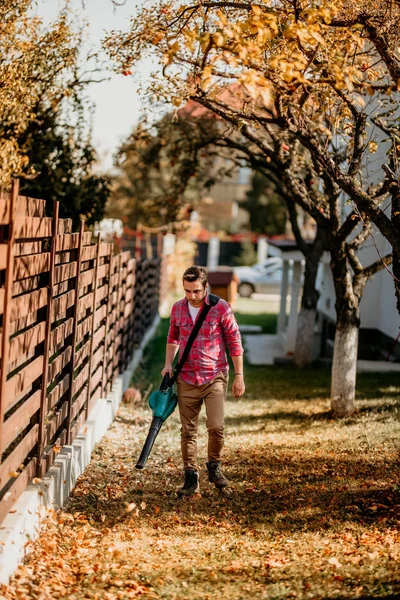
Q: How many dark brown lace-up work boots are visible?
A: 2